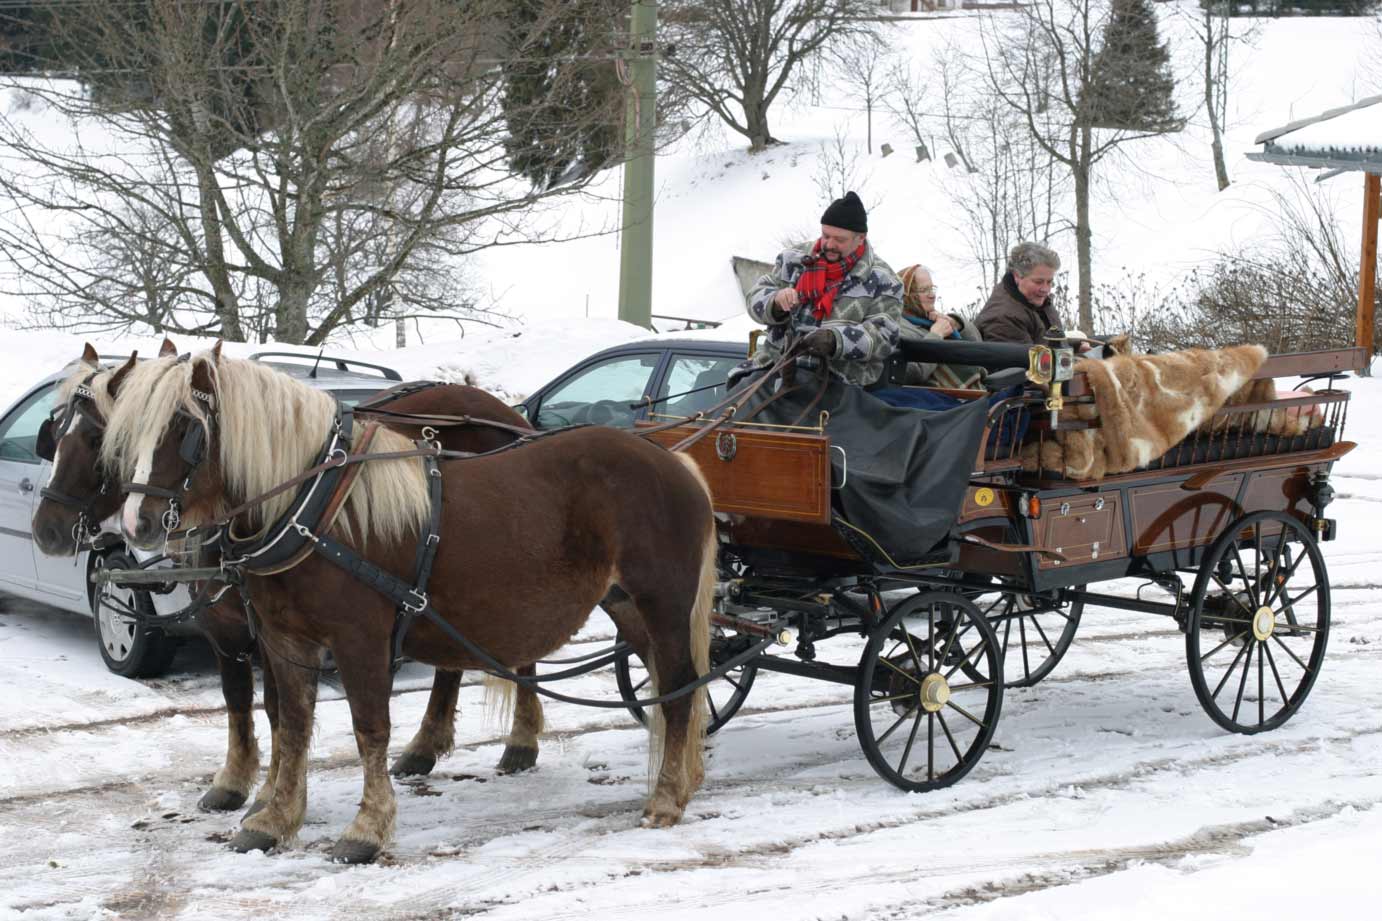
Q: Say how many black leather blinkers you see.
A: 2